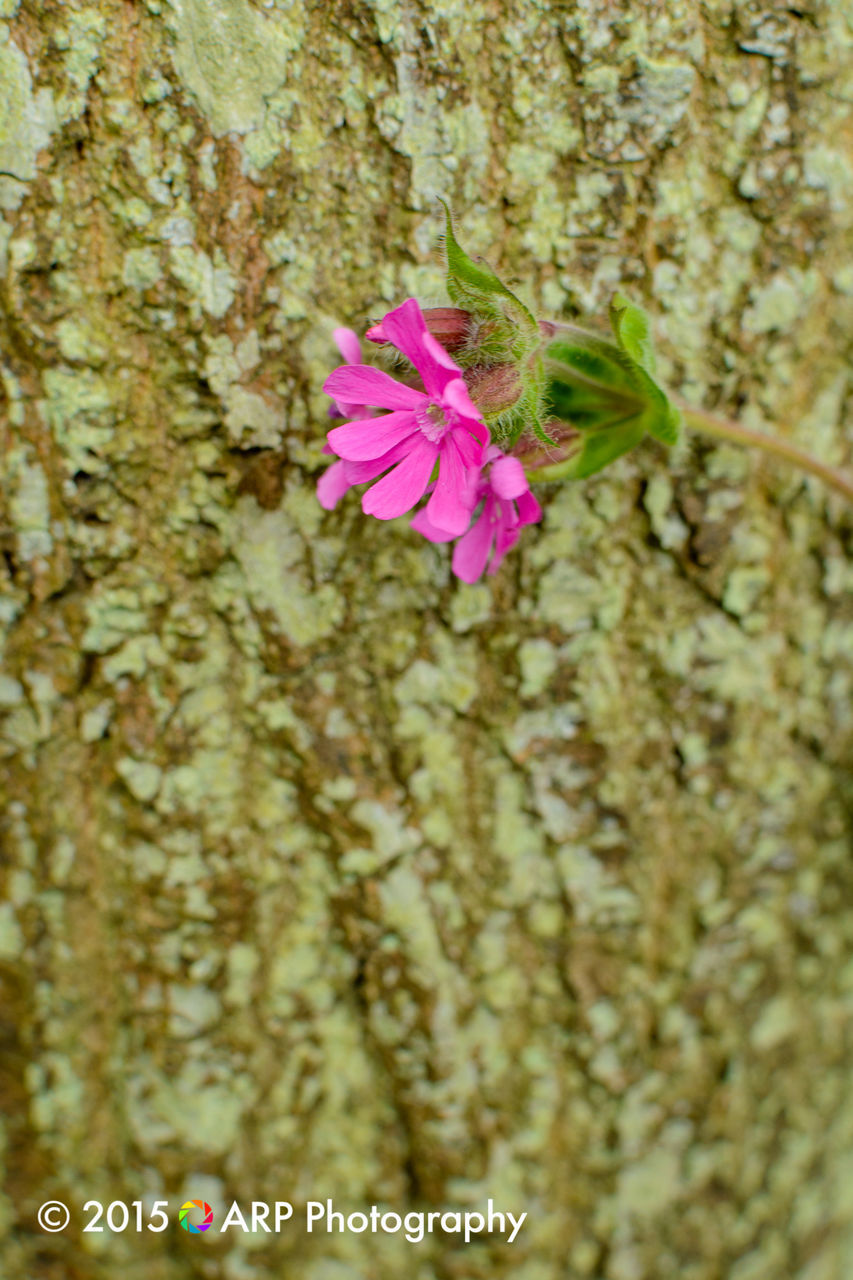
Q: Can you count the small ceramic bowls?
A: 0